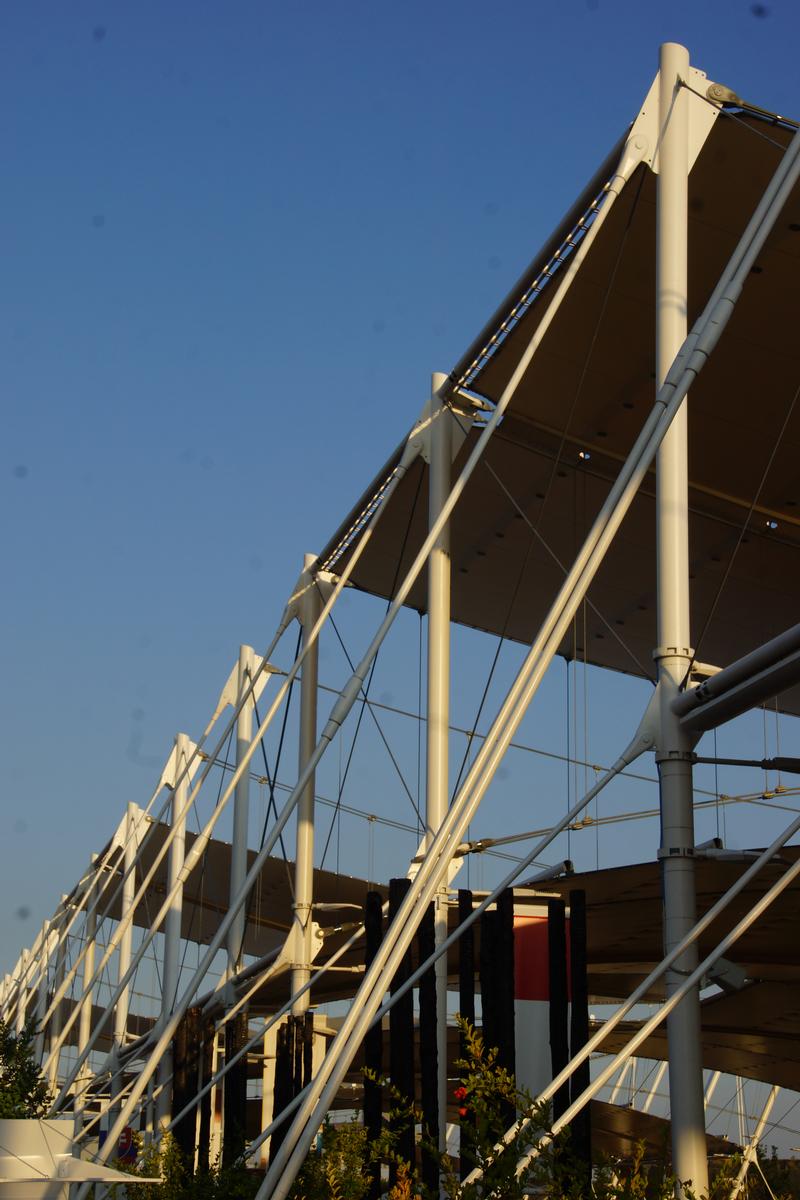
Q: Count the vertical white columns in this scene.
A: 11